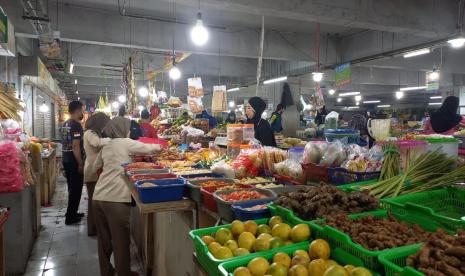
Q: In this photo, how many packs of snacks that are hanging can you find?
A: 3